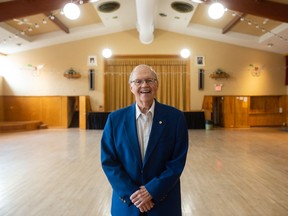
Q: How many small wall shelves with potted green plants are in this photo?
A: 2